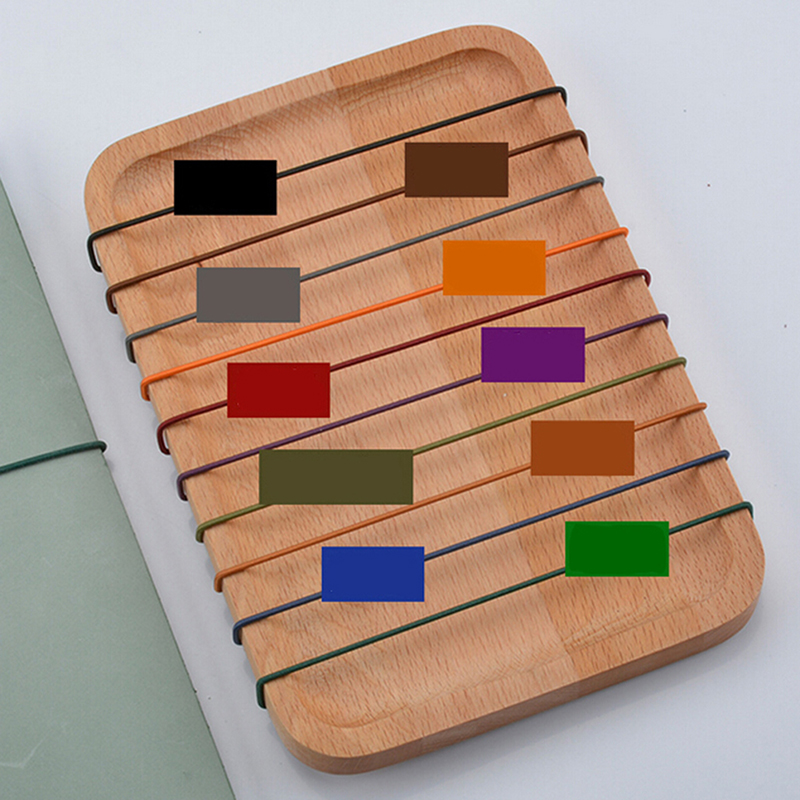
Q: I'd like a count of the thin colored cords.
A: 11